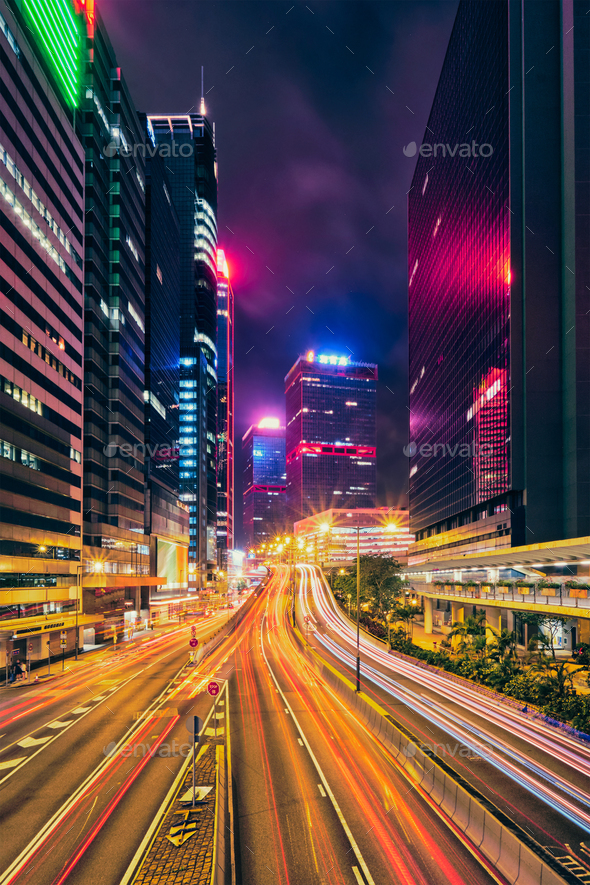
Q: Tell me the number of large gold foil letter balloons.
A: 0